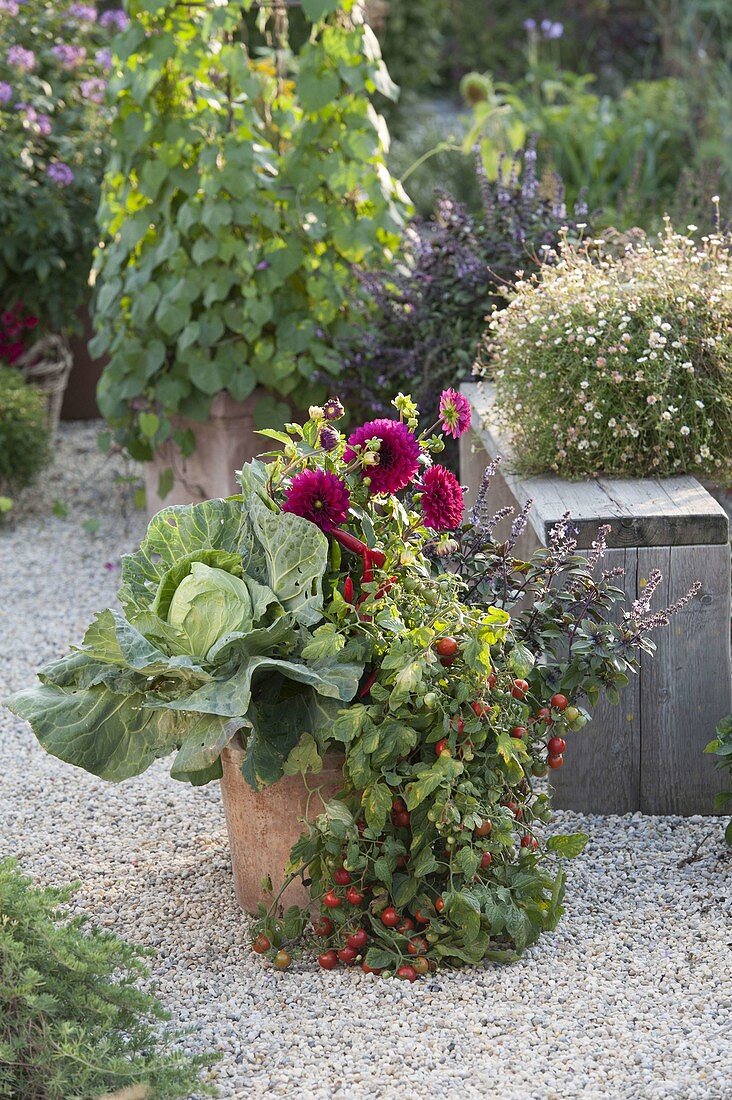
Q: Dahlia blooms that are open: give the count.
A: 4